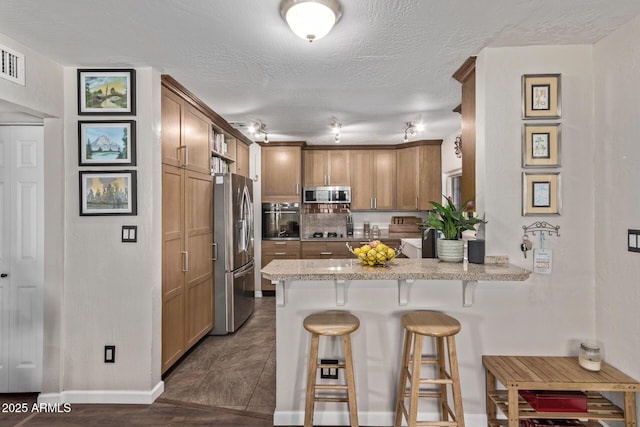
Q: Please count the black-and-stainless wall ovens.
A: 1